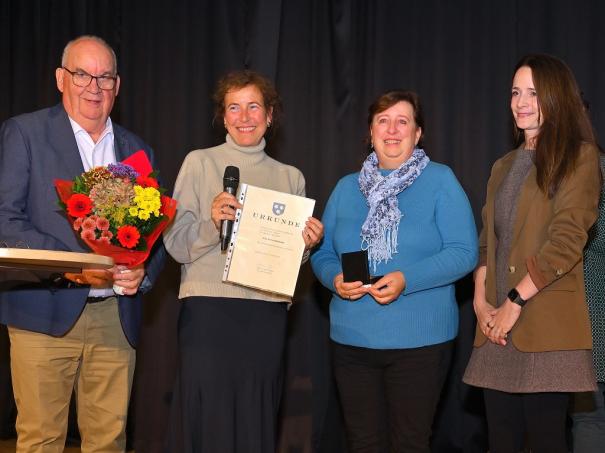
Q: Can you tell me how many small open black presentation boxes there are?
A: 1